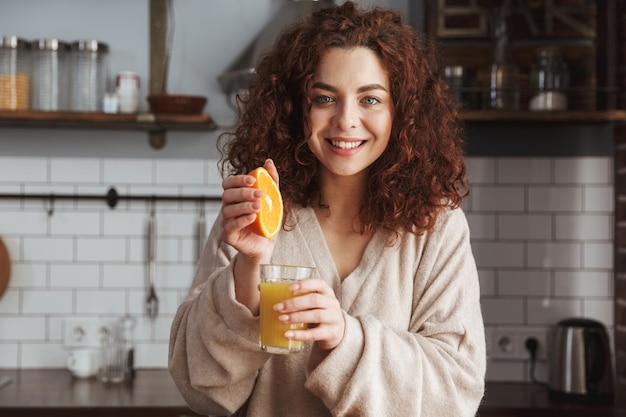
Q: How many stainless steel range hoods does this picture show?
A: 1